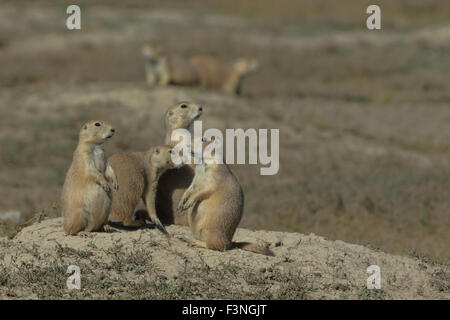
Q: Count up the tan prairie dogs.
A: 6